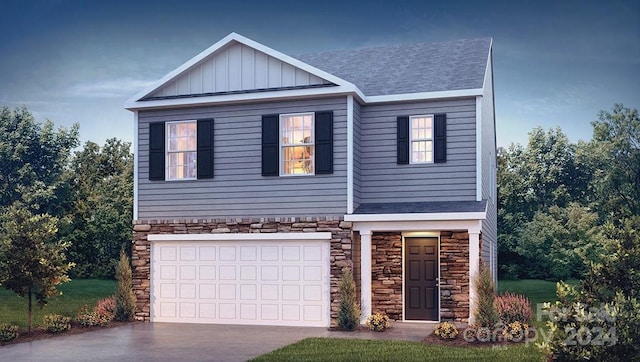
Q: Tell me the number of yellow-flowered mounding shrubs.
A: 3